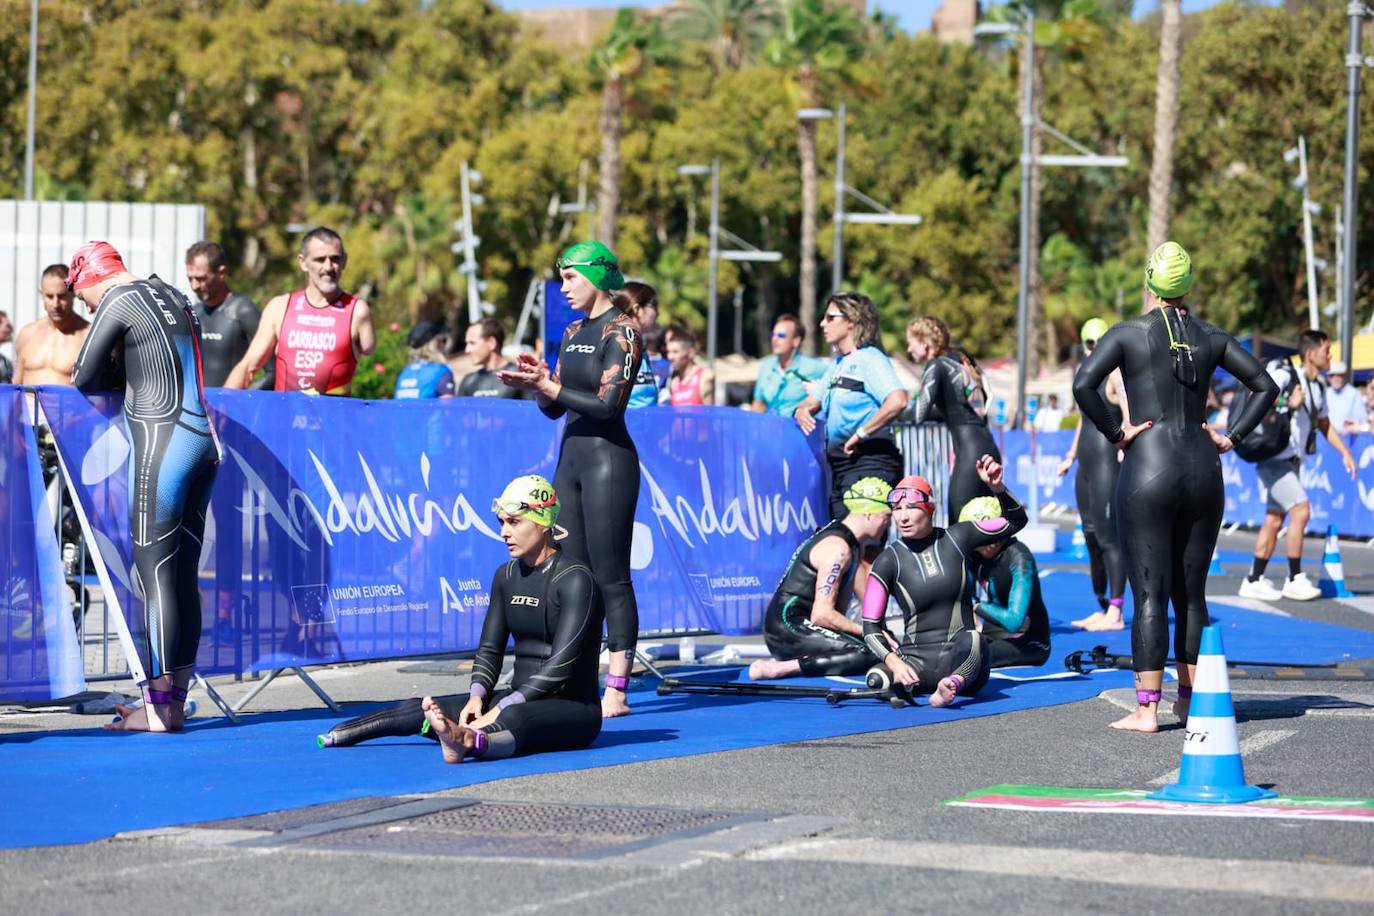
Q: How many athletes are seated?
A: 4